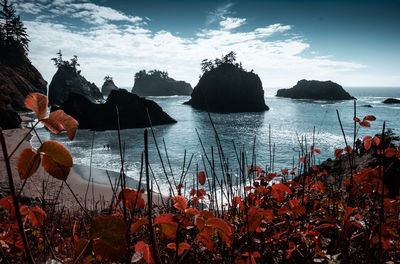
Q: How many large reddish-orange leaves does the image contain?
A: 4